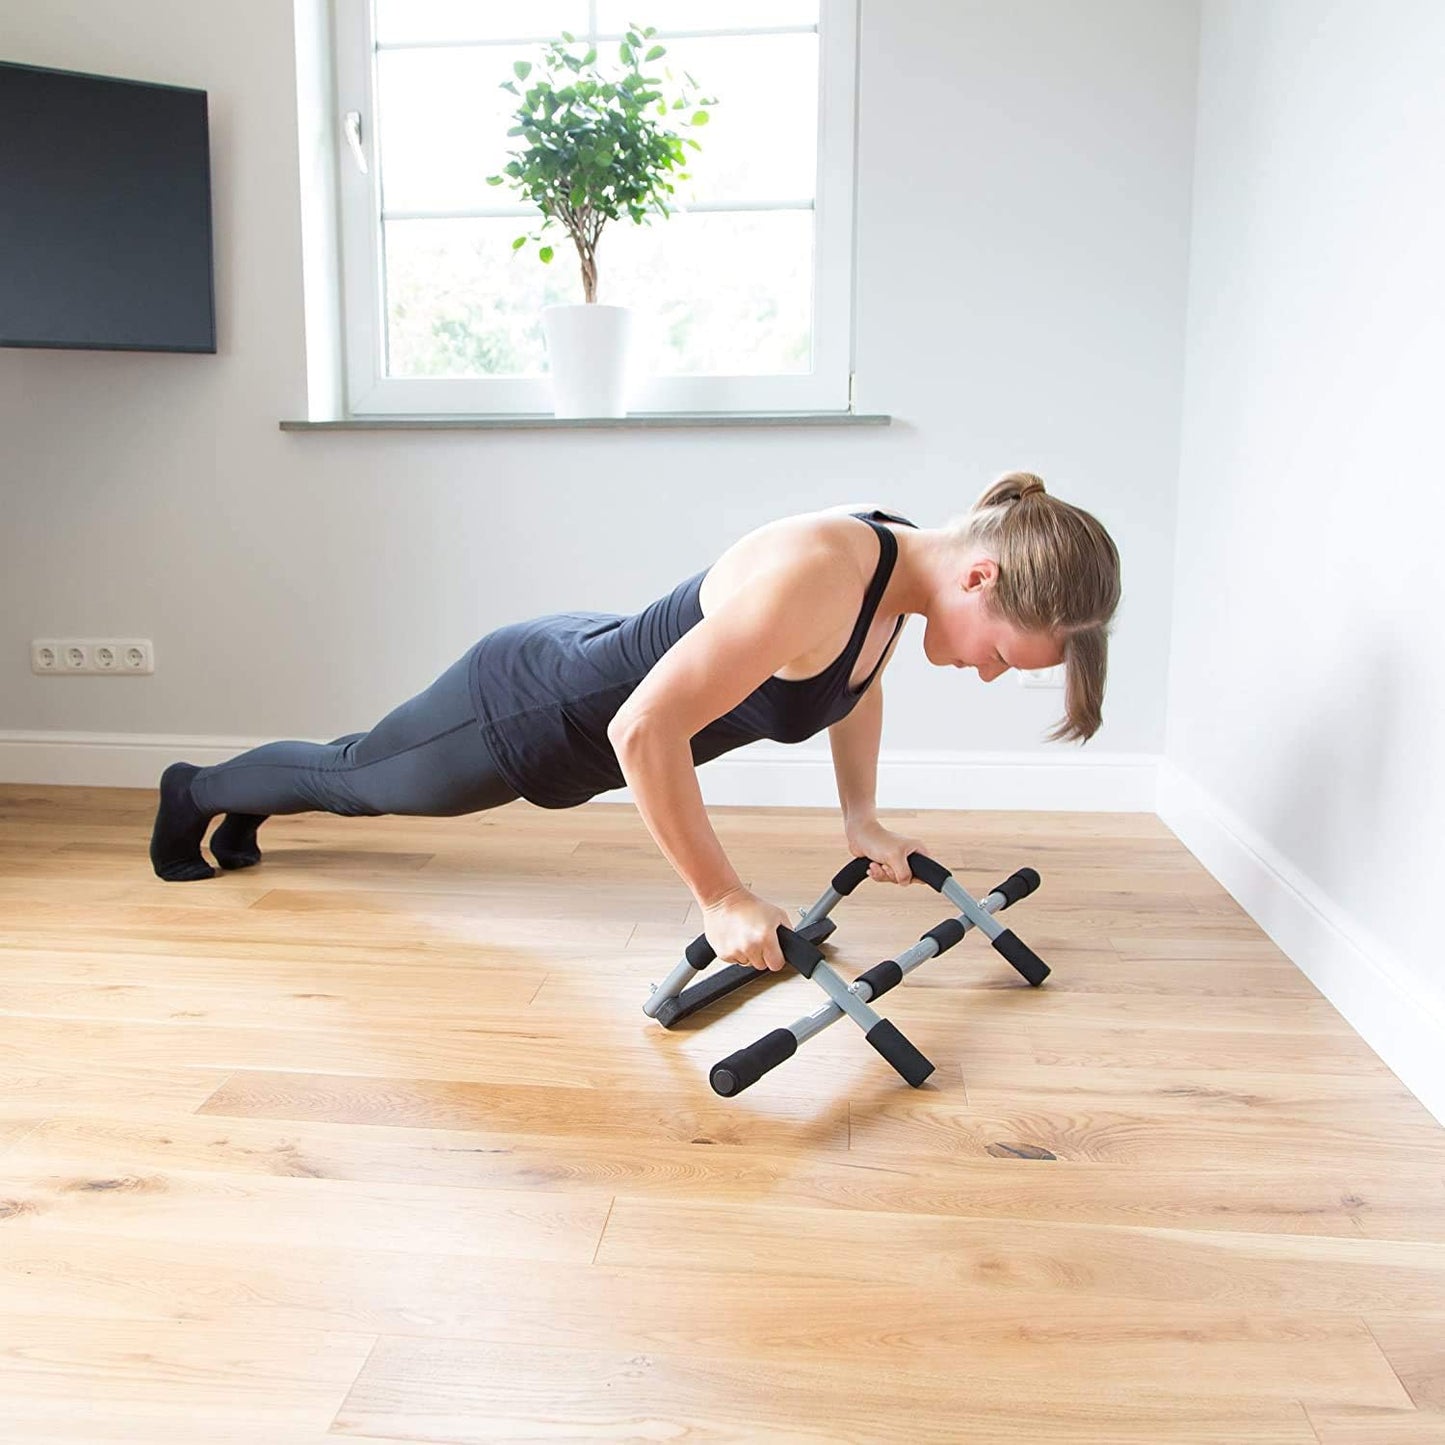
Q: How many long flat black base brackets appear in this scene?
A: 1